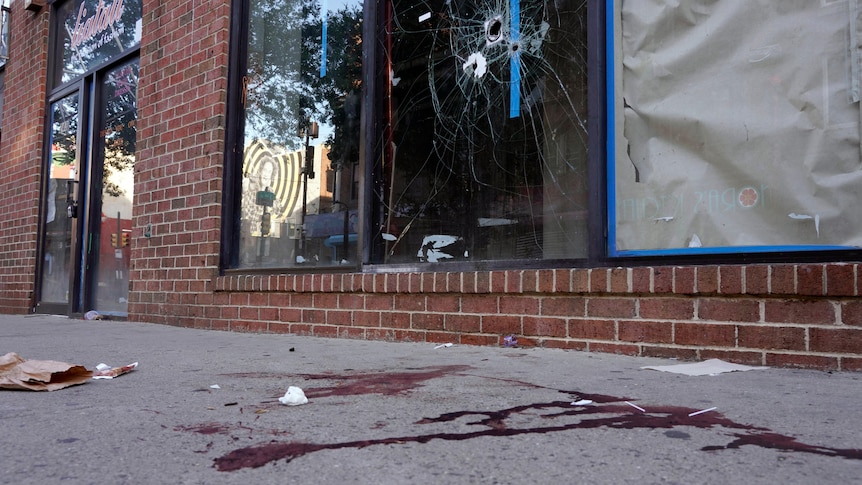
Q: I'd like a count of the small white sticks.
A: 2